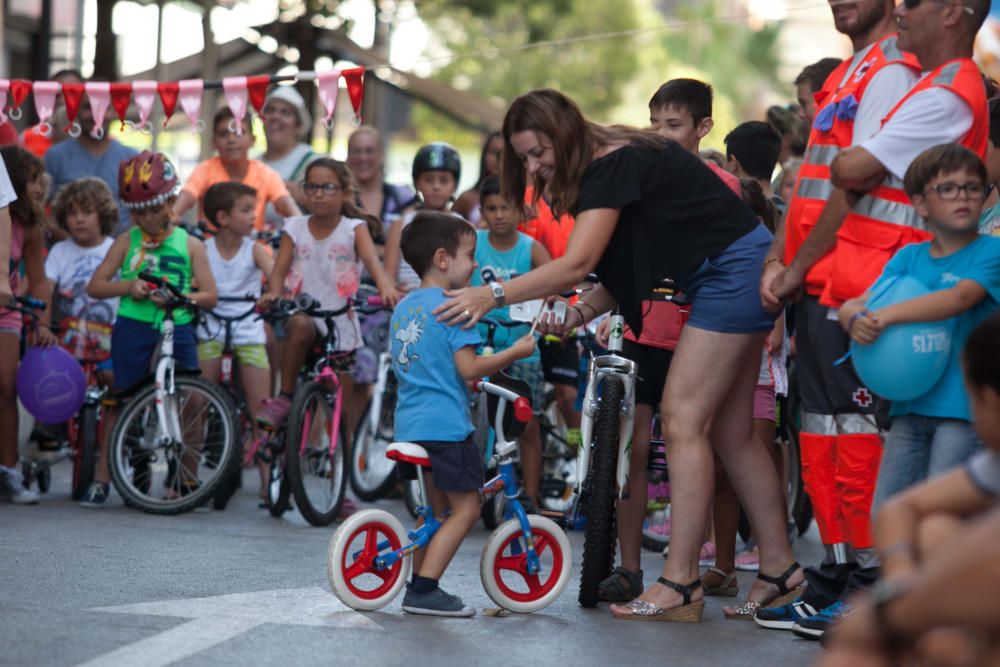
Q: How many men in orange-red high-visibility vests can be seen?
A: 2